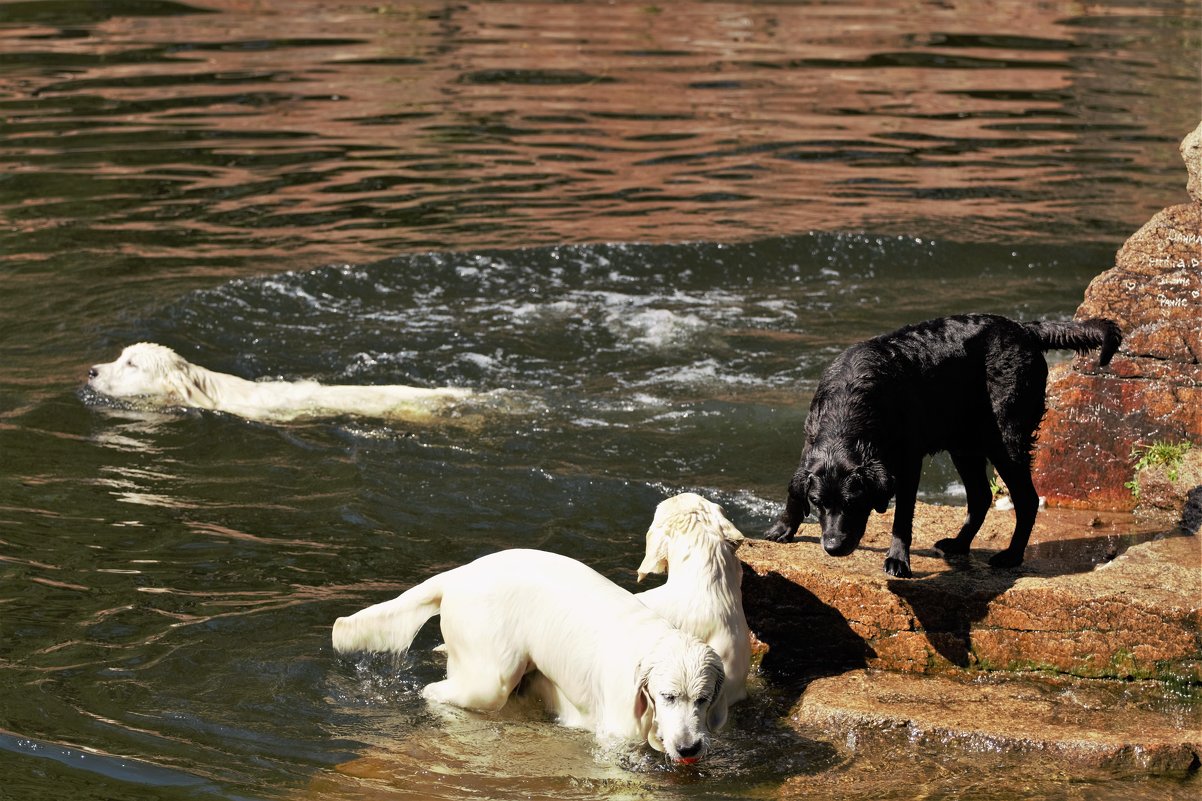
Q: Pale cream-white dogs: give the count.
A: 3